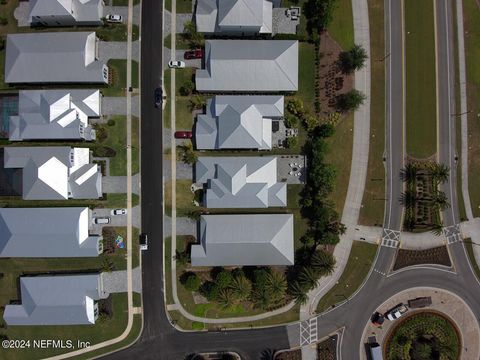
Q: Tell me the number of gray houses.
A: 11